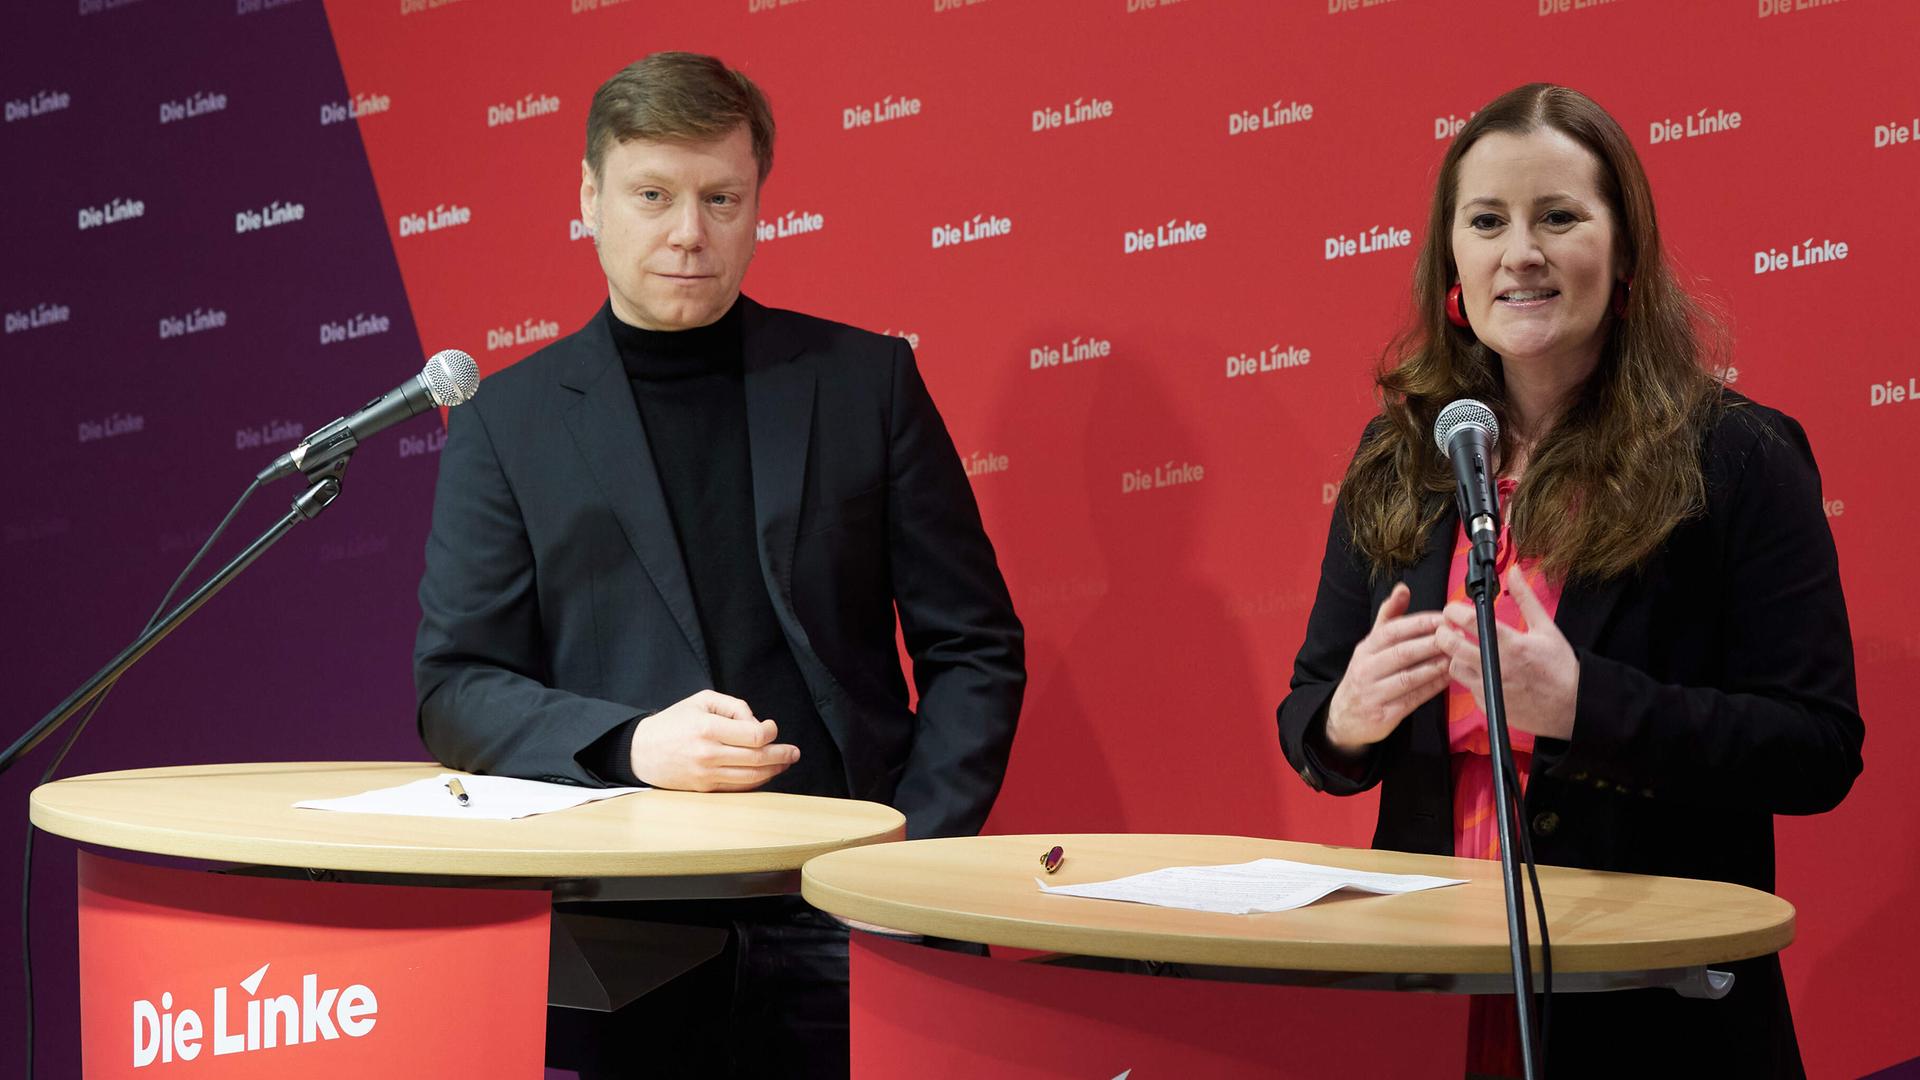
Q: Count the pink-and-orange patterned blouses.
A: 1